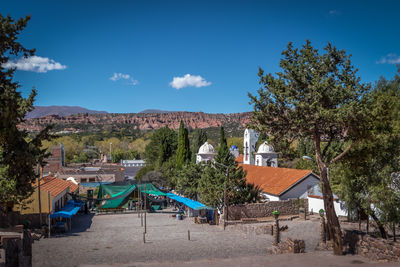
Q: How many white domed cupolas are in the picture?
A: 2